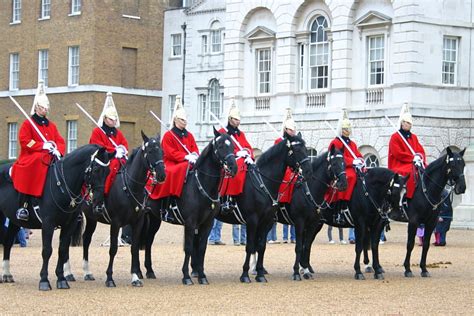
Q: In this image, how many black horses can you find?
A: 7